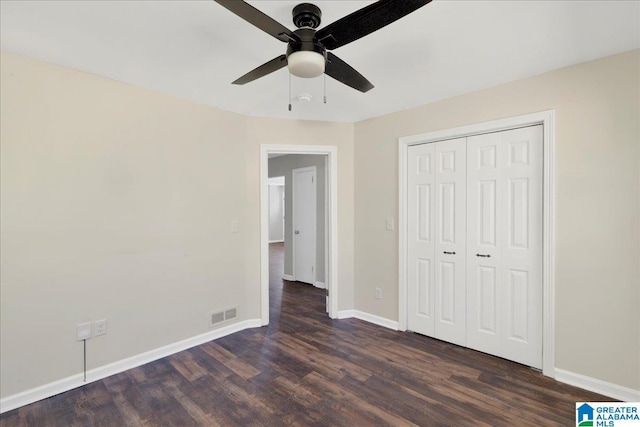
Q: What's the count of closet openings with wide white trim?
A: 1